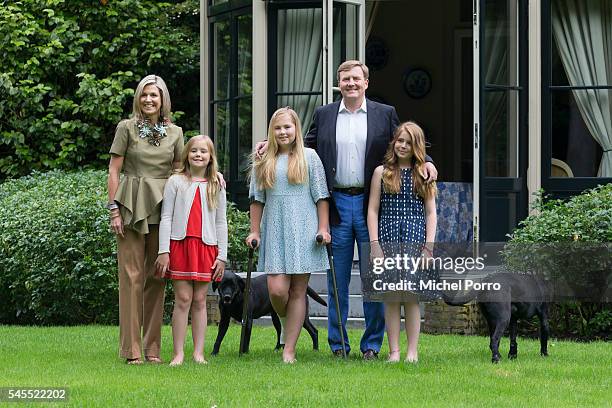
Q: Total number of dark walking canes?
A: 2